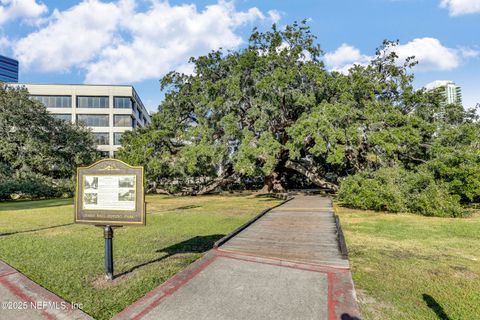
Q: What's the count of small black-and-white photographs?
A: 4